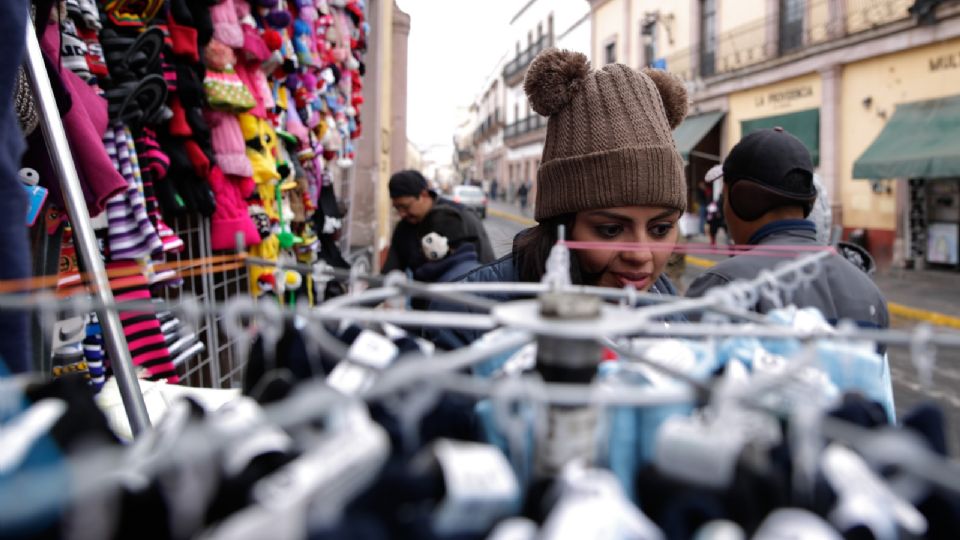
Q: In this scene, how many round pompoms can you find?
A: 2